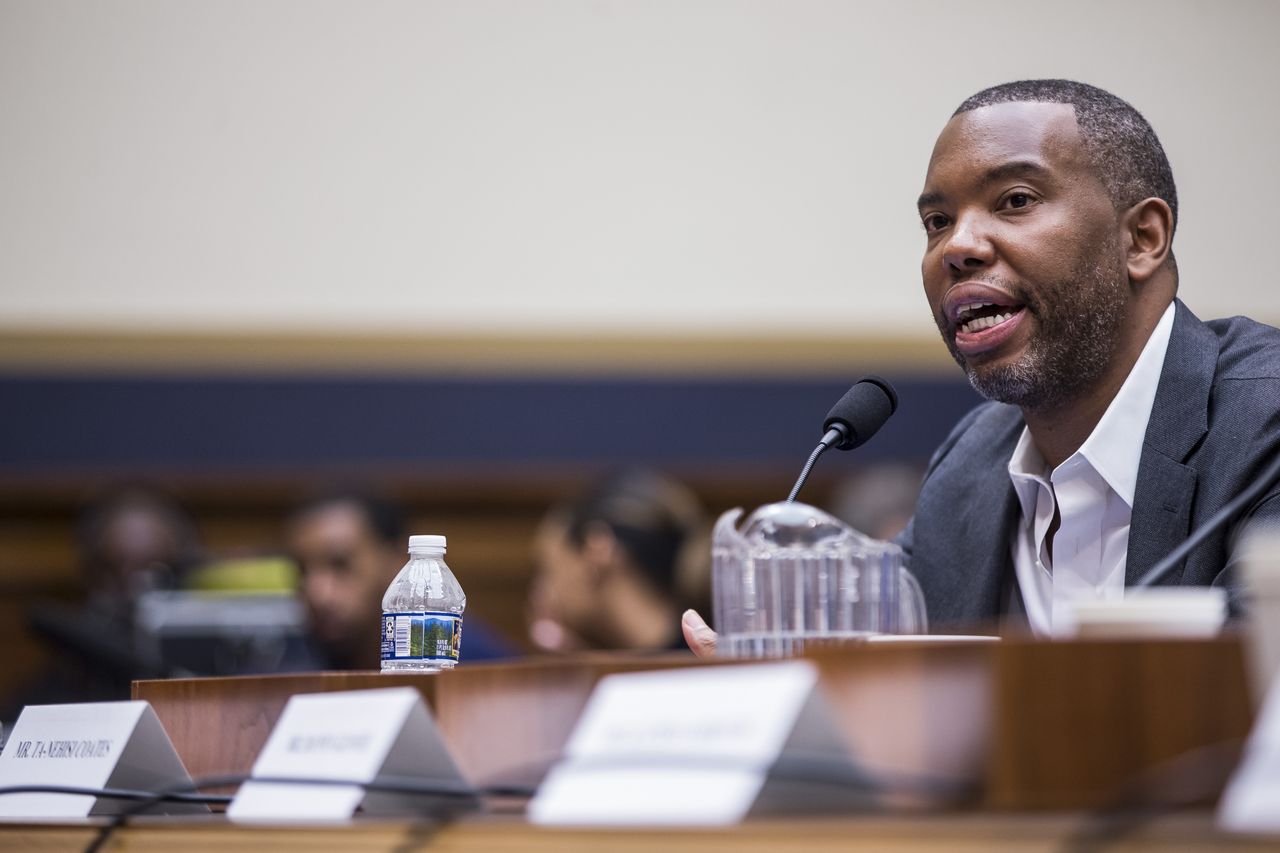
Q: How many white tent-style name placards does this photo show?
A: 4